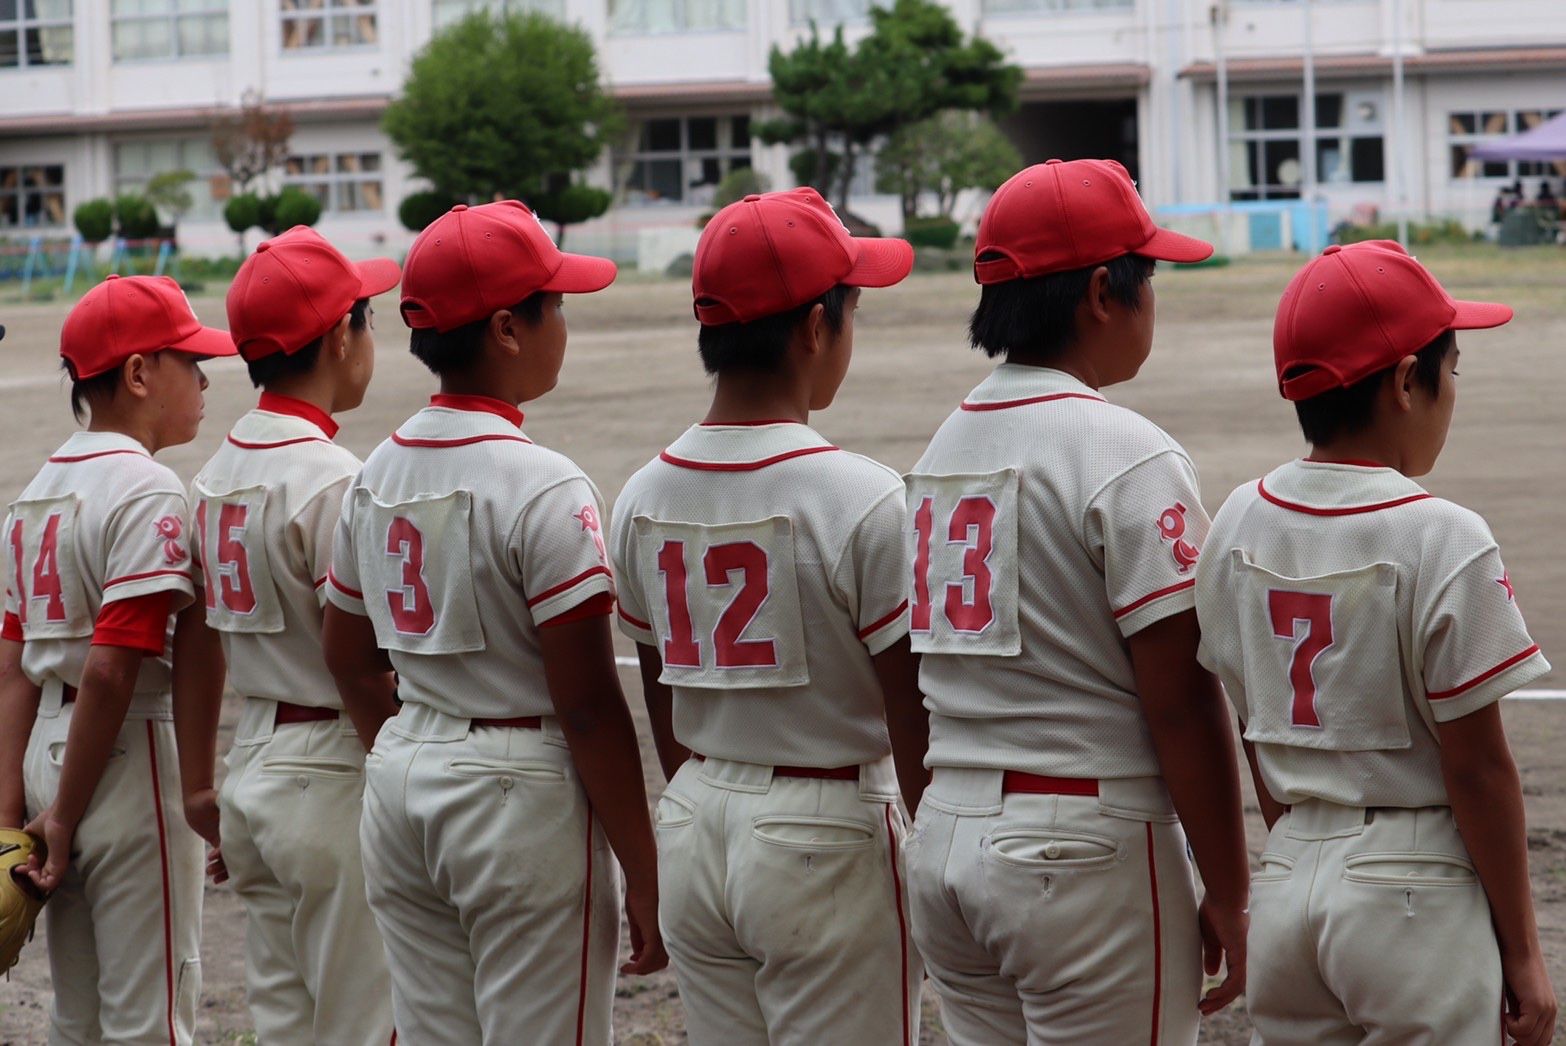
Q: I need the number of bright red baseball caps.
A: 6